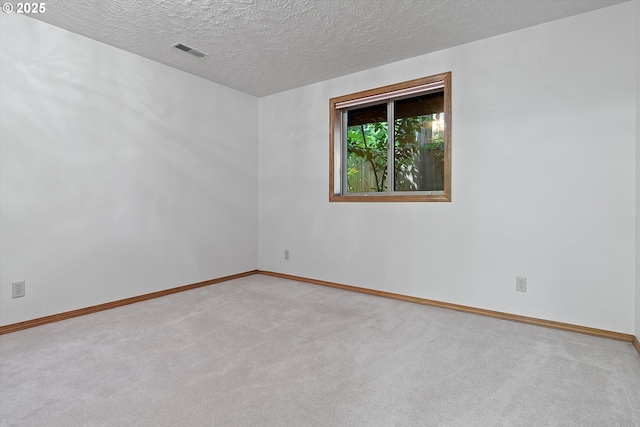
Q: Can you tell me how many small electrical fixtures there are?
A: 3